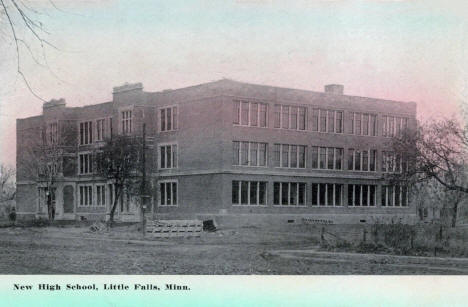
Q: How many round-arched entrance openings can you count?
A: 1